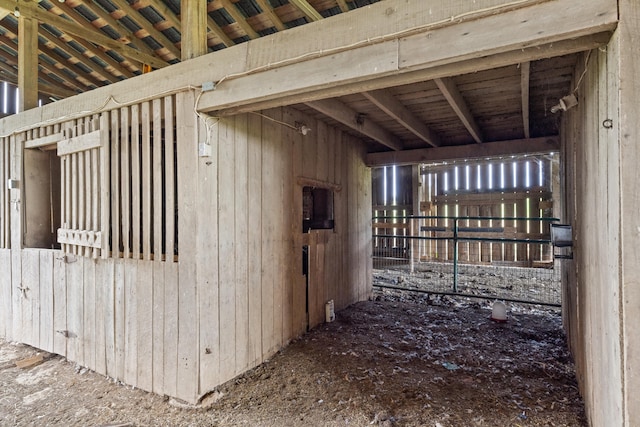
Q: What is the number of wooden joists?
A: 4